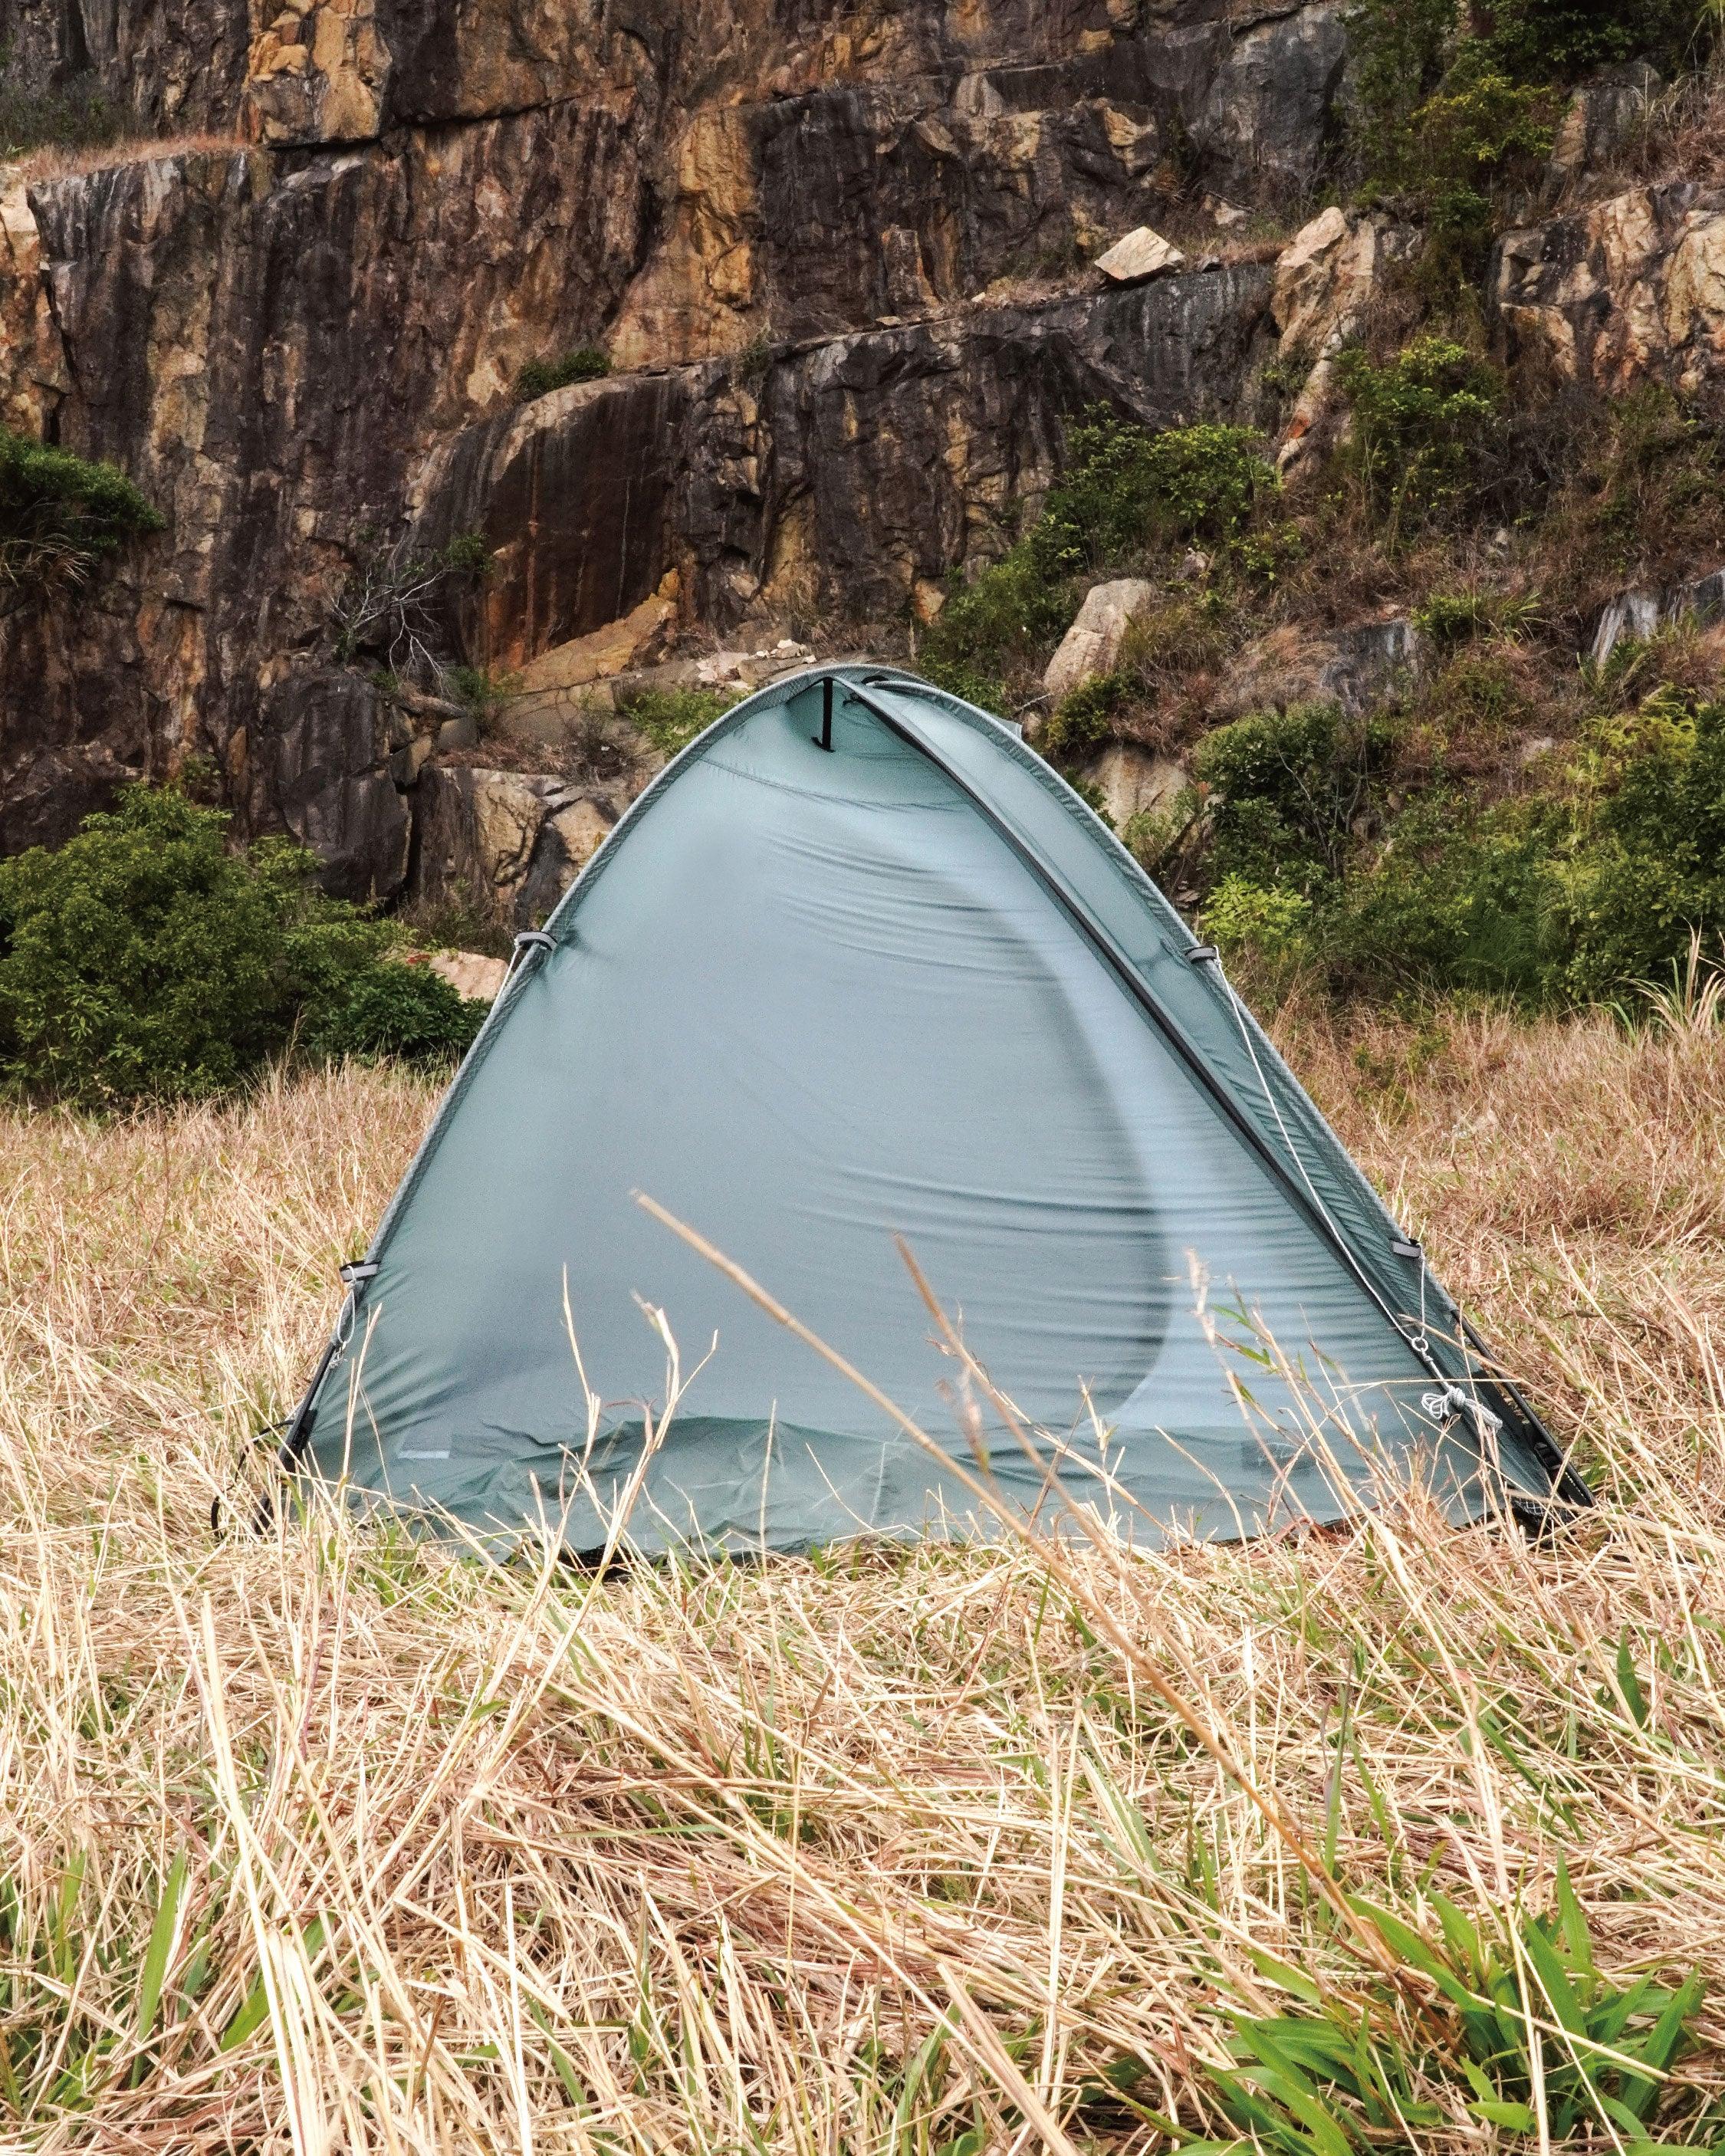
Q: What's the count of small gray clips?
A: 4